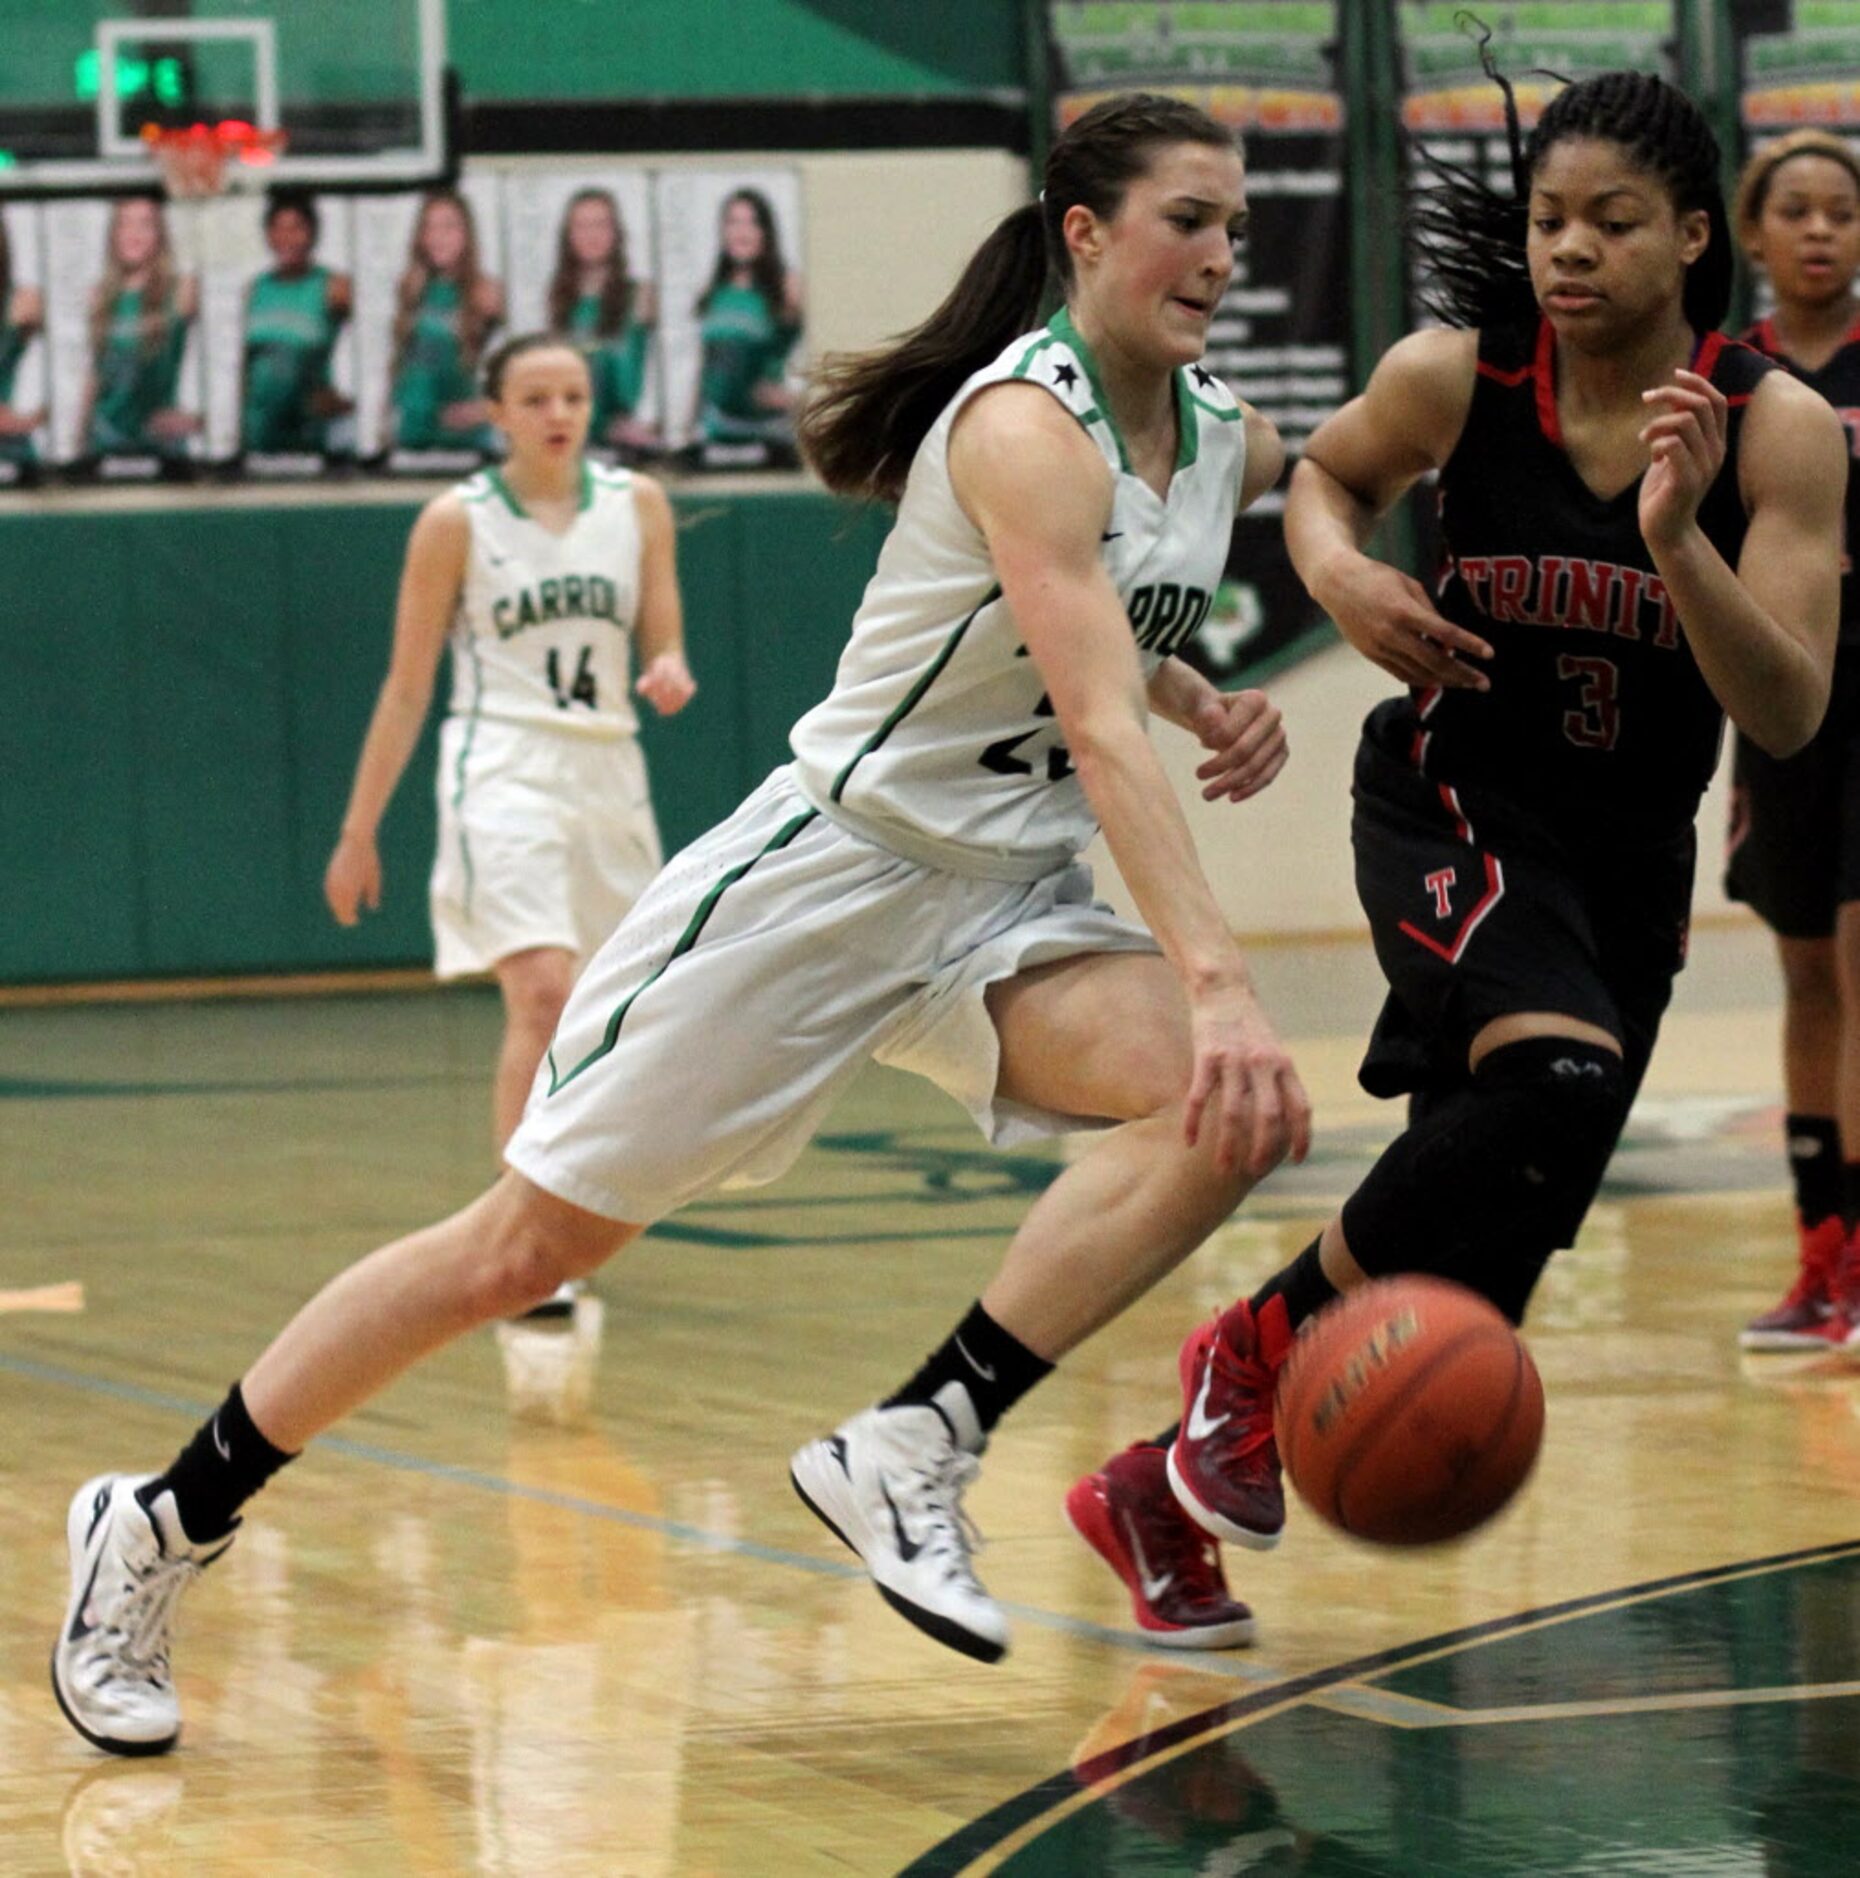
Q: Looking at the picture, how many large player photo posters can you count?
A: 6